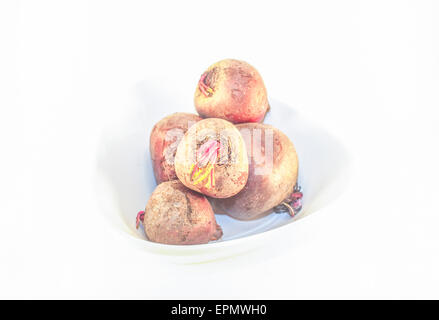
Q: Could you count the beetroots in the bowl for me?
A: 5